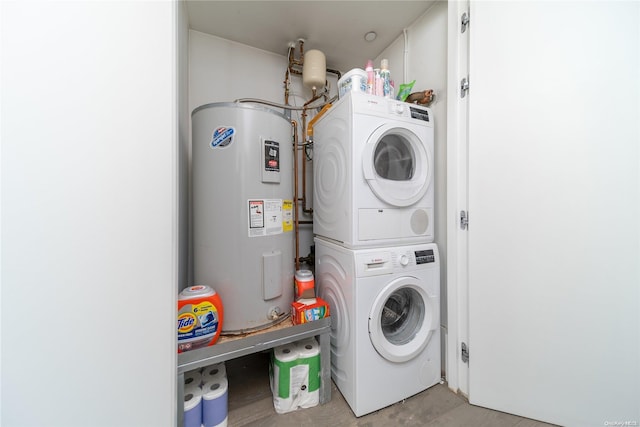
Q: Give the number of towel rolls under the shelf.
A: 6